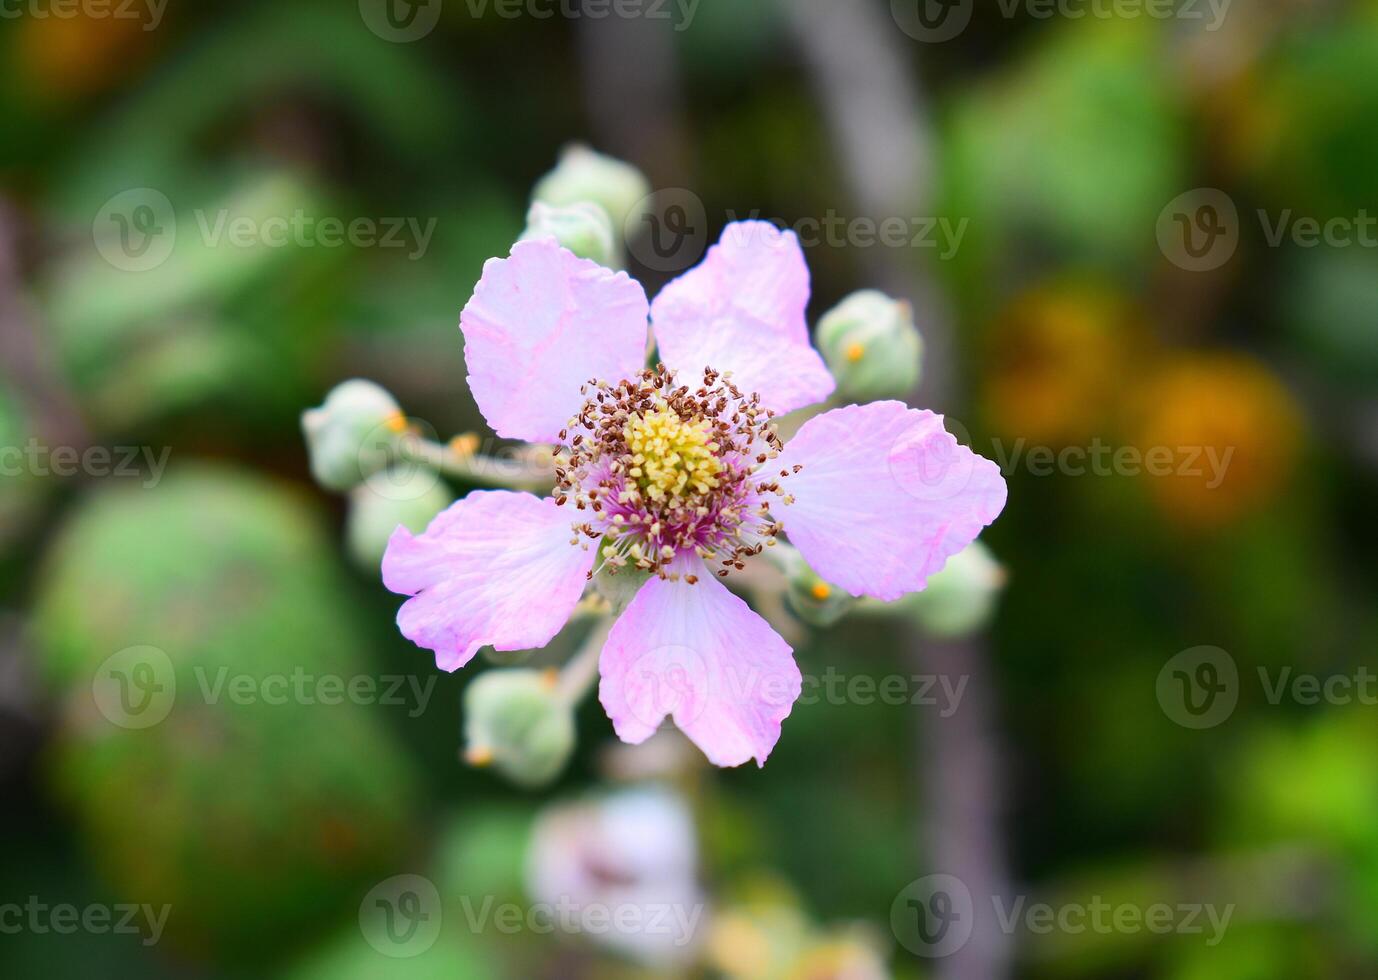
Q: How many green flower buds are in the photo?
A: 8